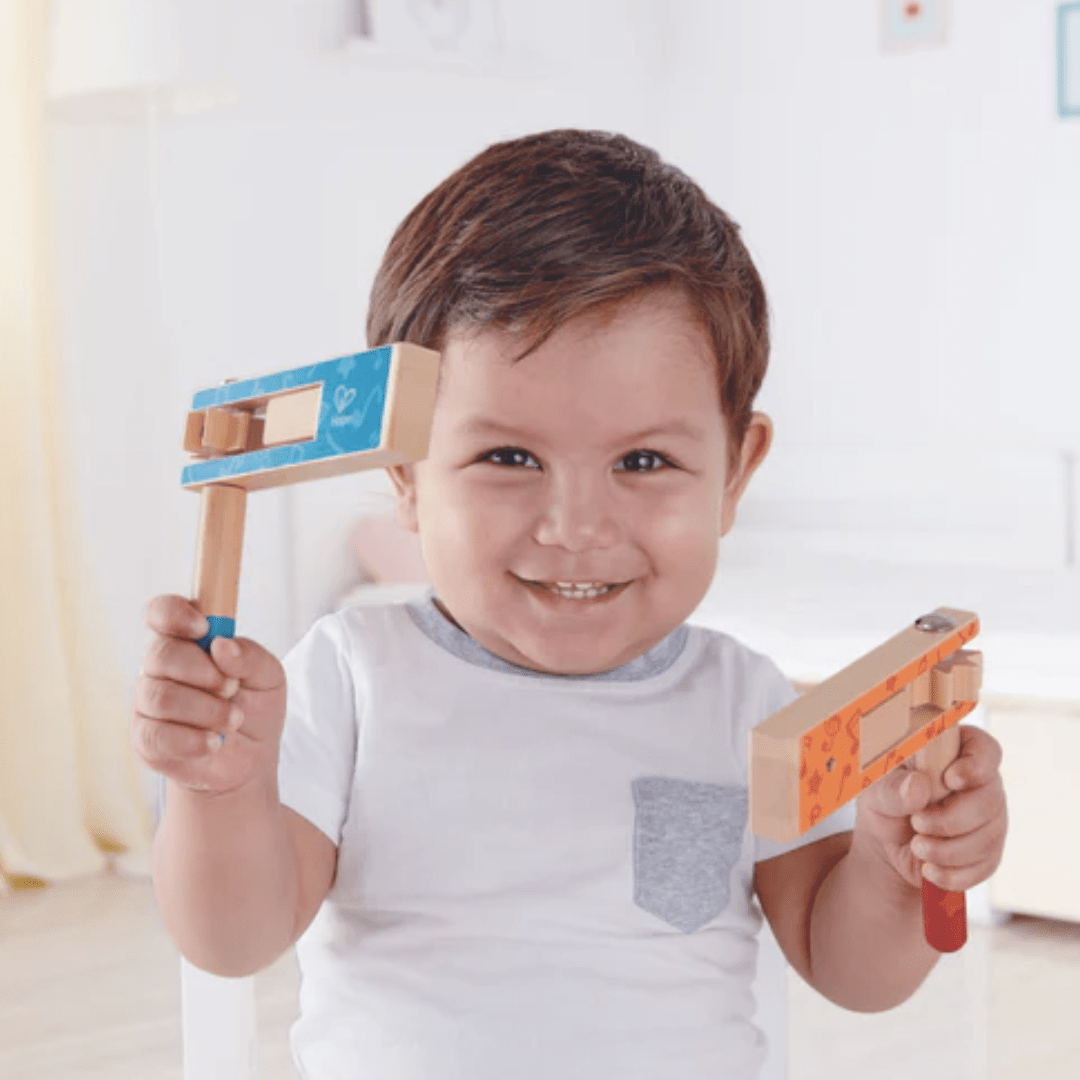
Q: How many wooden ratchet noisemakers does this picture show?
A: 2